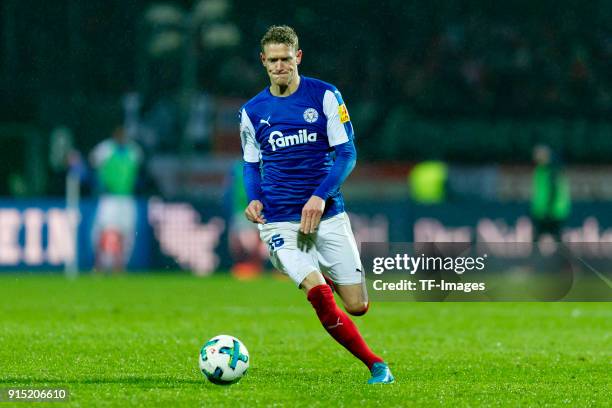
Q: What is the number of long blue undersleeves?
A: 2